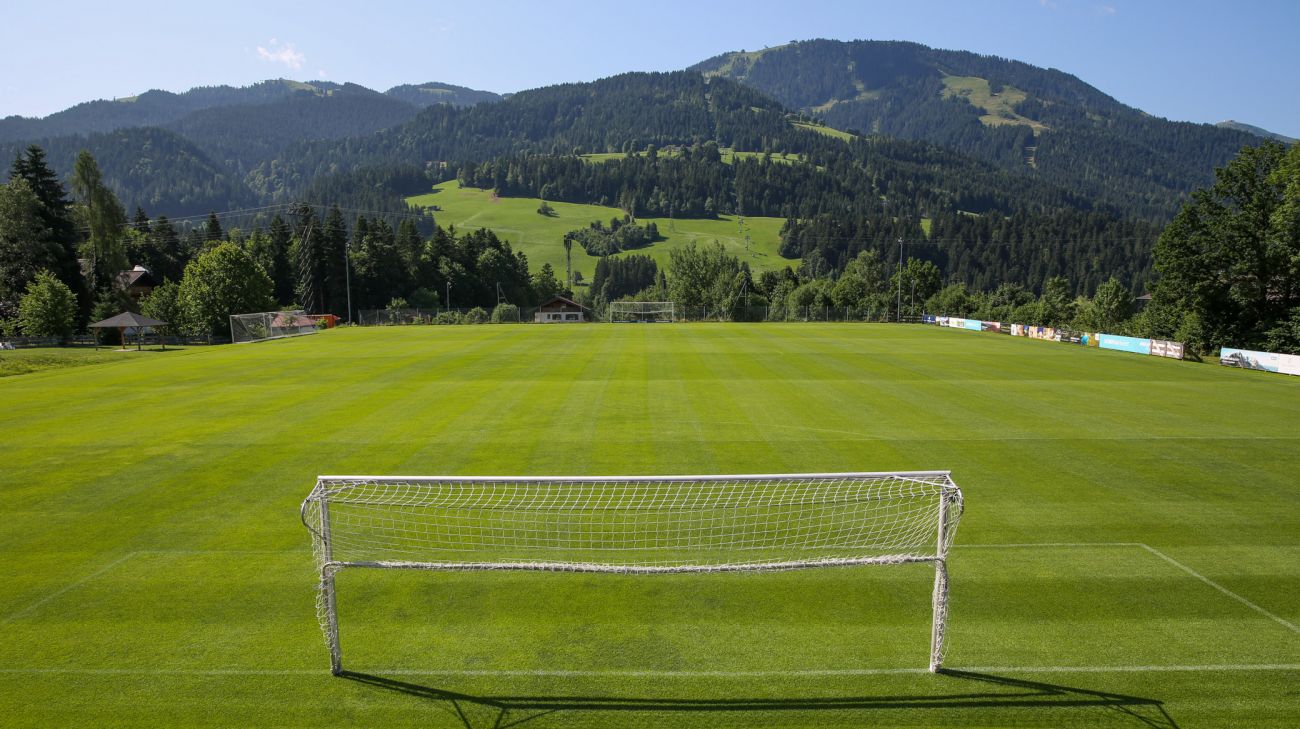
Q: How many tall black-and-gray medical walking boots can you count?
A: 0